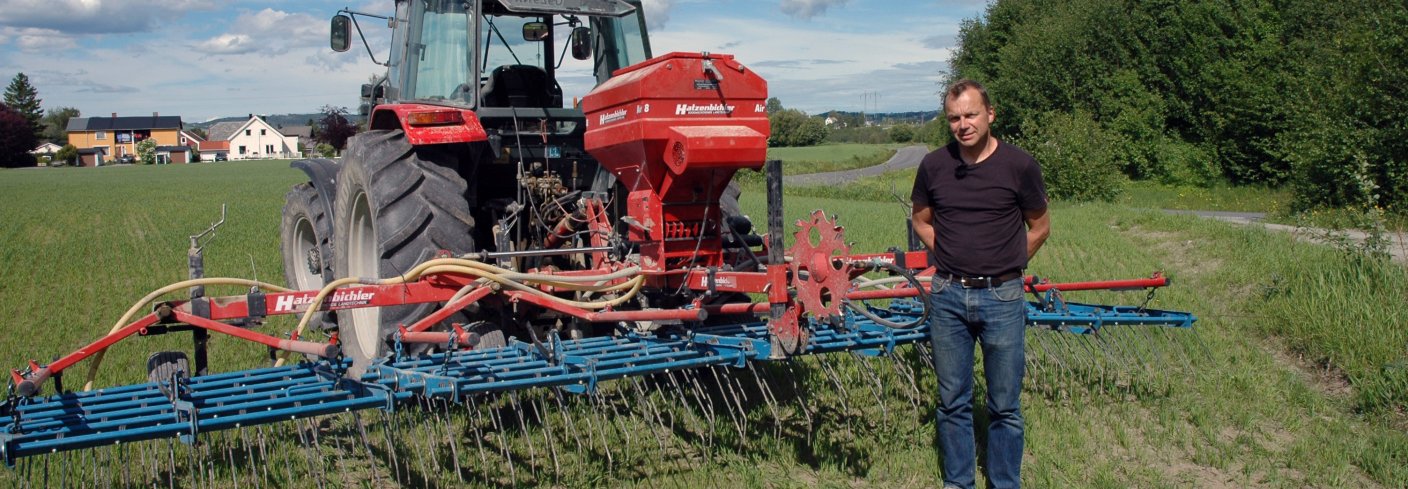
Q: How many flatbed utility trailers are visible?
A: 0